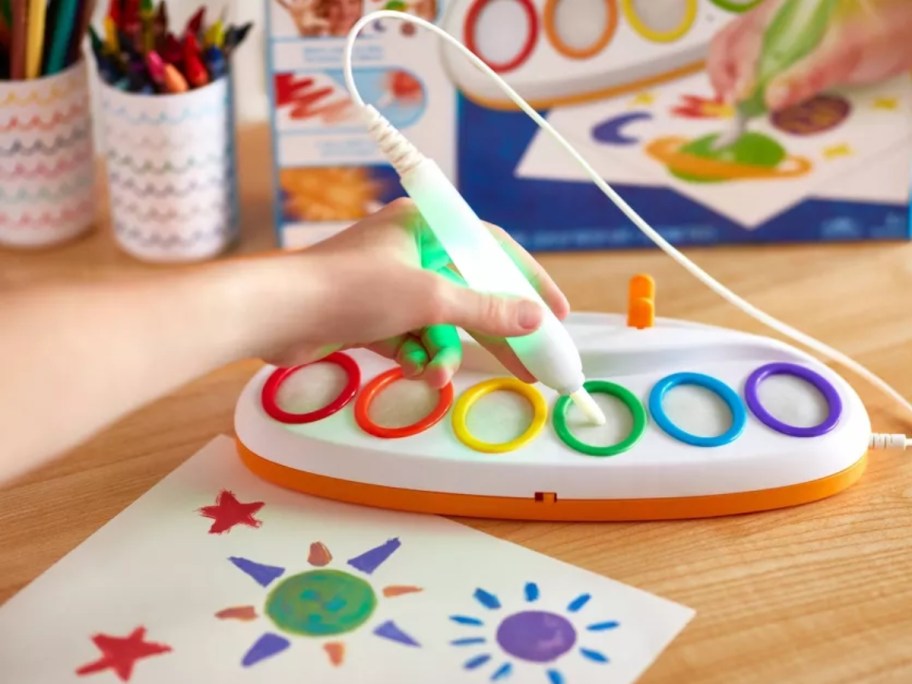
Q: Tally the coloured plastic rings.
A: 6